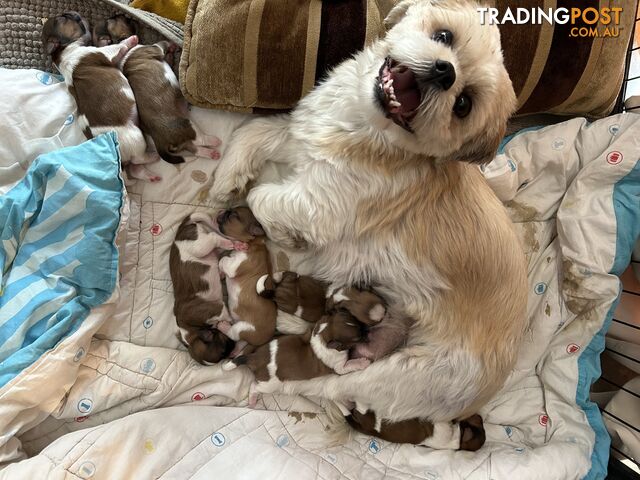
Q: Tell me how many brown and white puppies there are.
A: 7